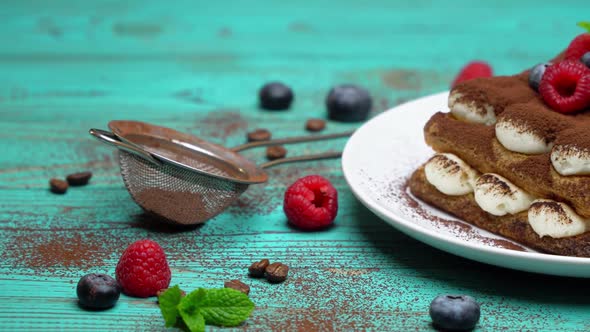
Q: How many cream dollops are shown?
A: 6